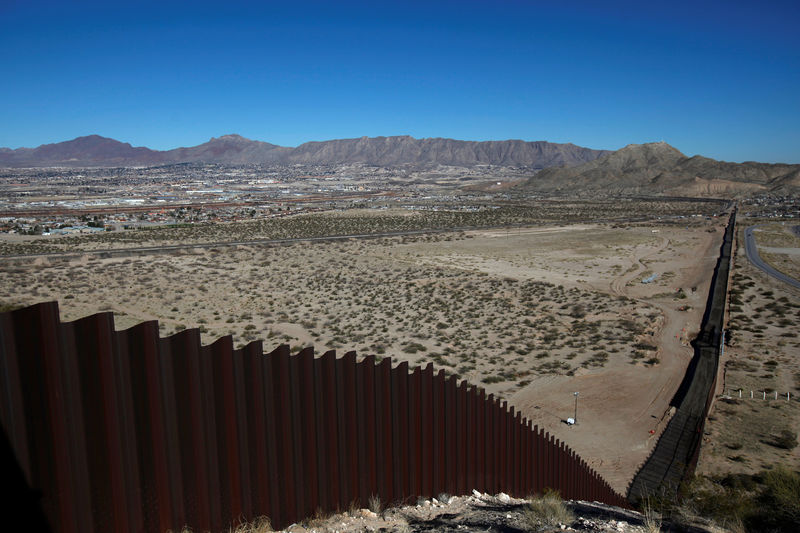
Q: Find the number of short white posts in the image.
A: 5